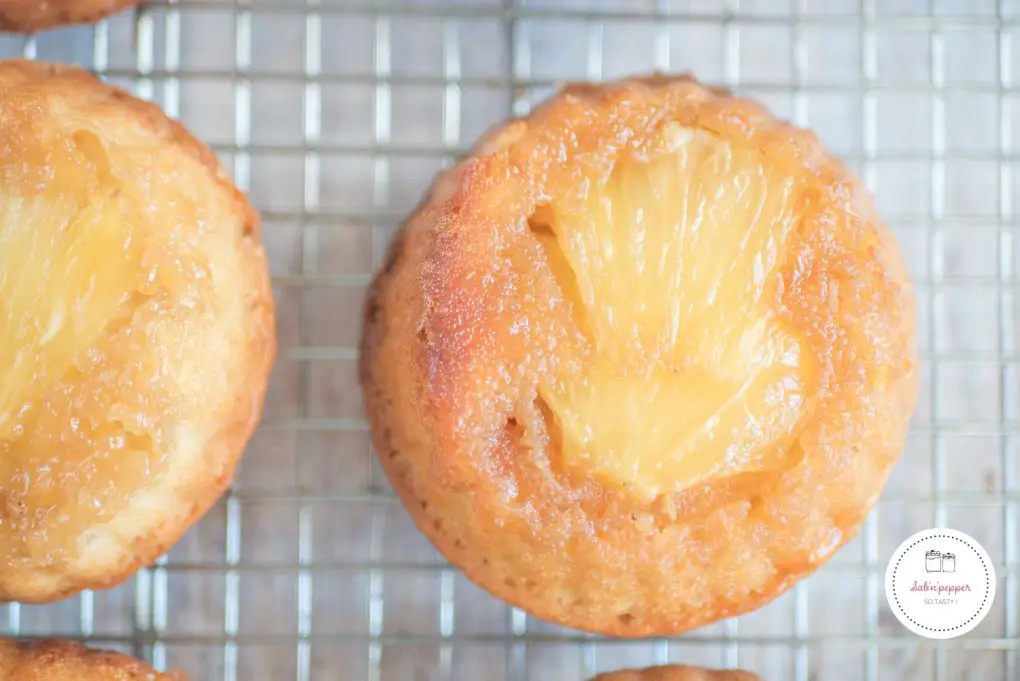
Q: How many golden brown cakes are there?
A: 5